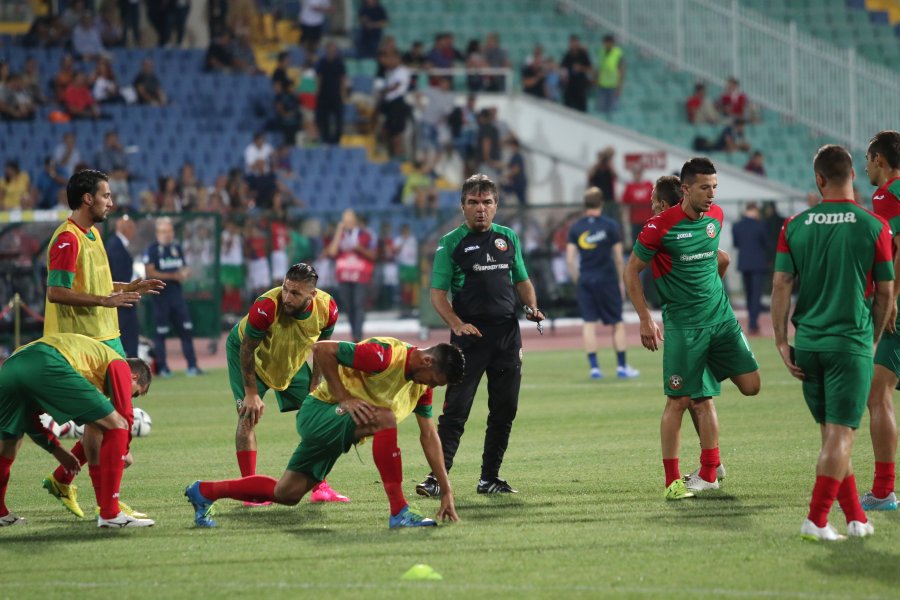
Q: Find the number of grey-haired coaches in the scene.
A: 1